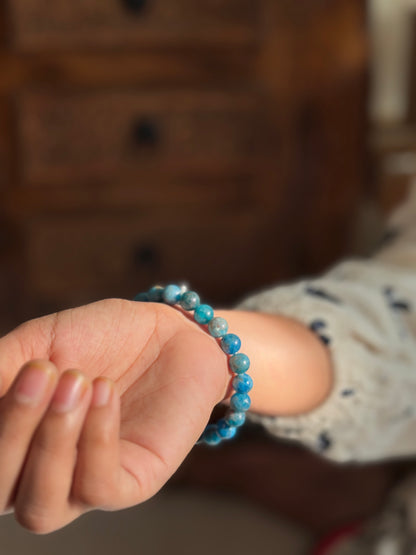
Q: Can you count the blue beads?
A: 13